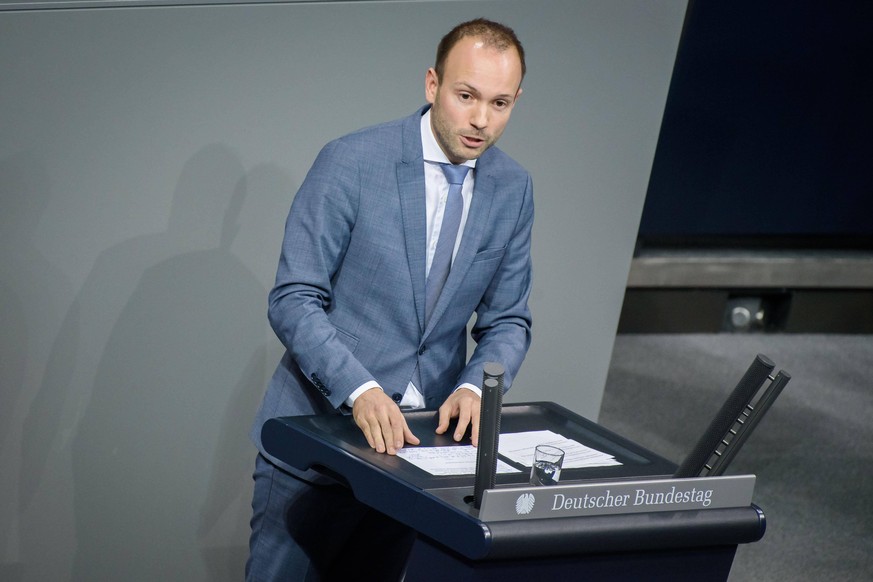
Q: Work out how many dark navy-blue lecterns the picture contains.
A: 1